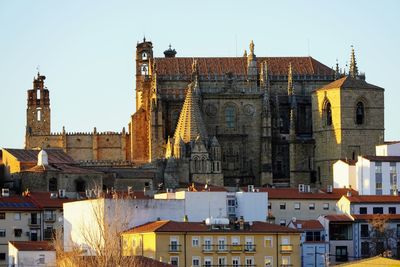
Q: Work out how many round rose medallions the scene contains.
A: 2